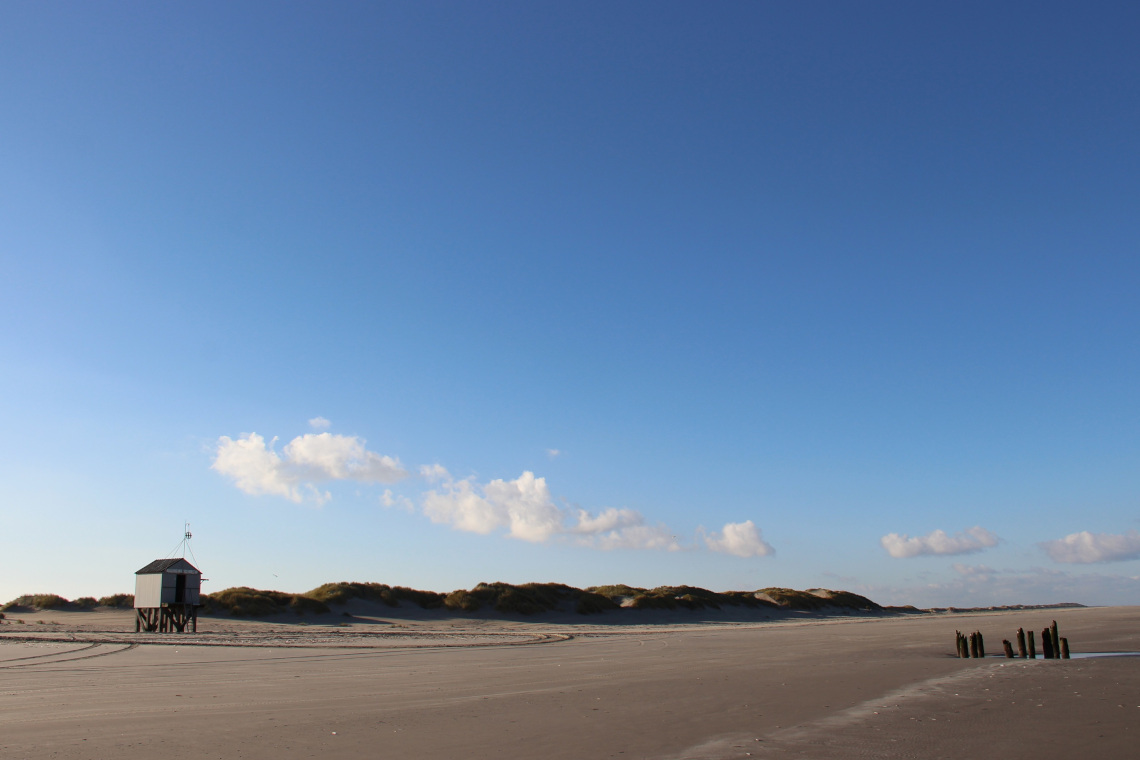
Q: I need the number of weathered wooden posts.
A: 10